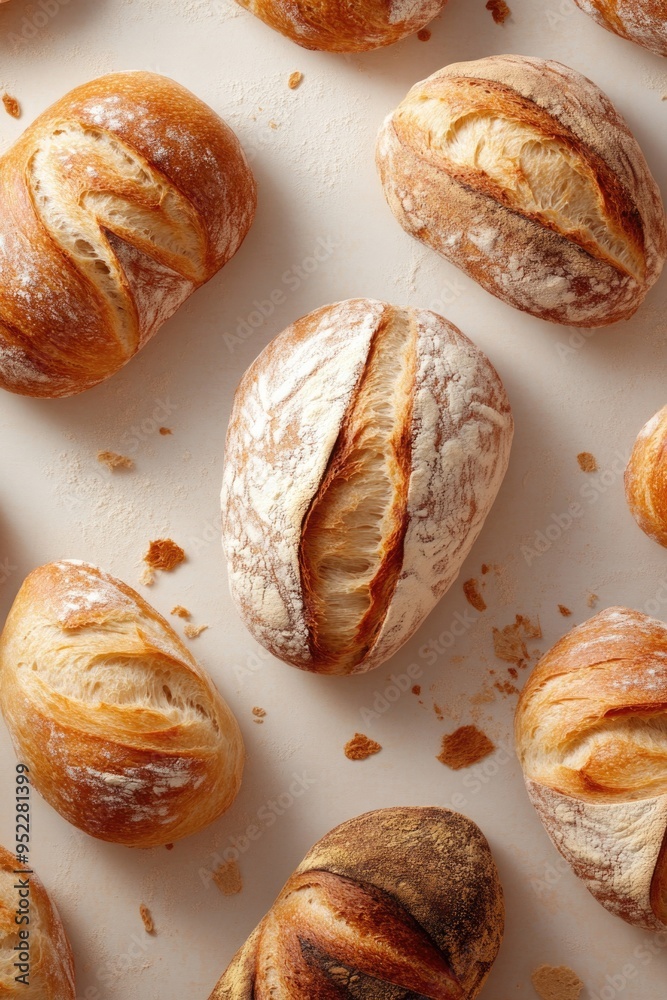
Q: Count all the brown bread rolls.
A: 10